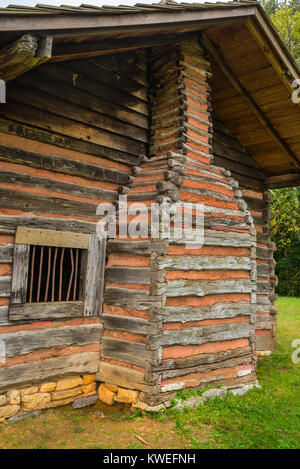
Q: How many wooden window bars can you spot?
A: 7